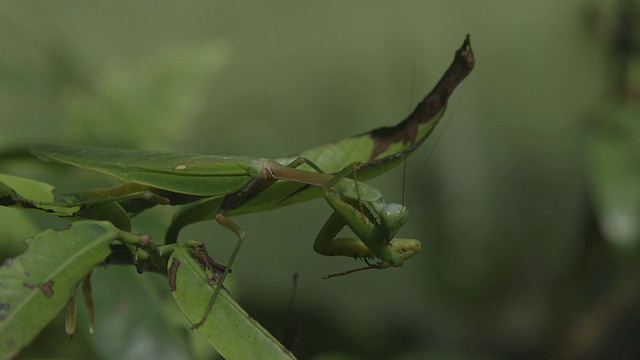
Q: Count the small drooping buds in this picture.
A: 2